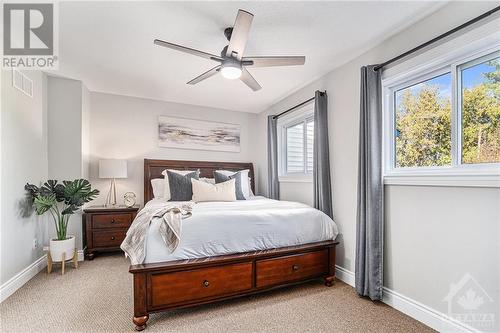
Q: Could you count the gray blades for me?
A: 5